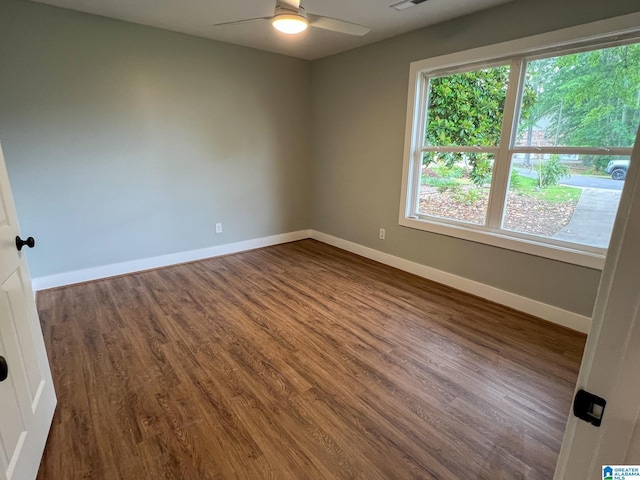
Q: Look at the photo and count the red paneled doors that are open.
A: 0